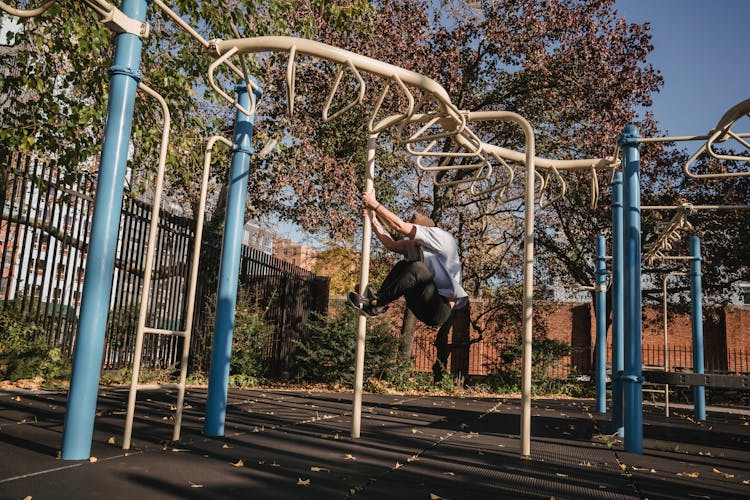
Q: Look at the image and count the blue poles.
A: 6